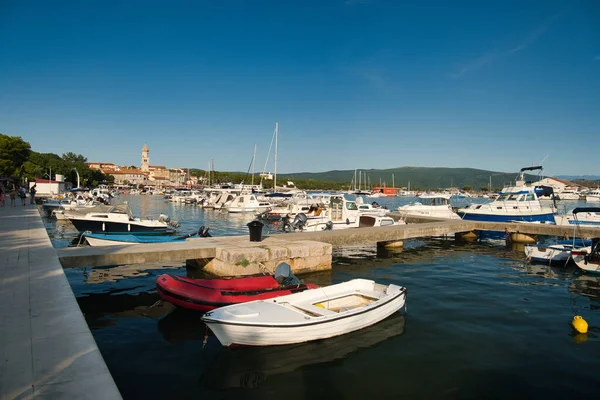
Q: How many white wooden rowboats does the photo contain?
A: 1